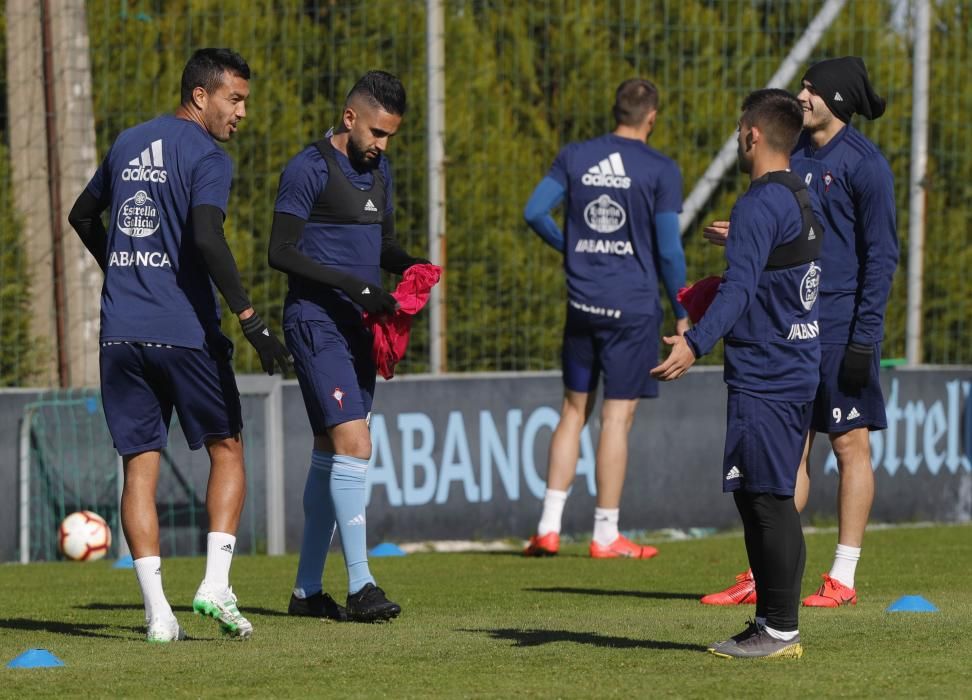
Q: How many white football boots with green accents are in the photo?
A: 2